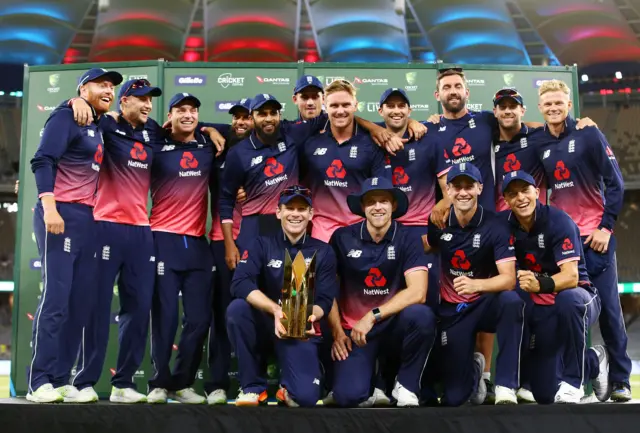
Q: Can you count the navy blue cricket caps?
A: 11